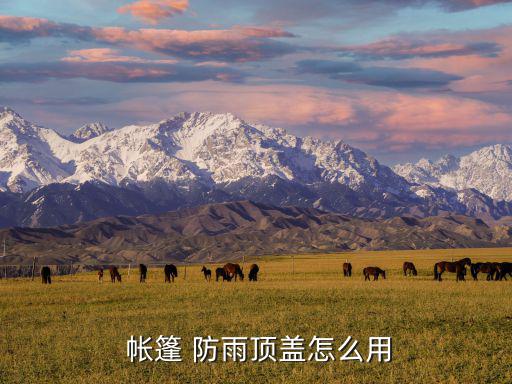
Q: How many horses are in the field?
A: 15